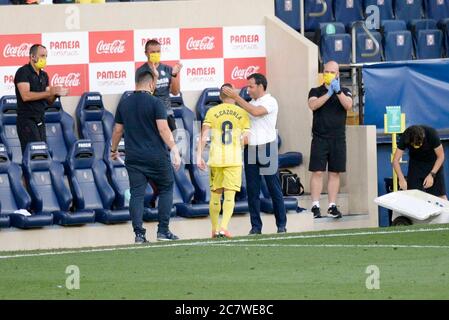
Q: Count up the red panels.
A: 6